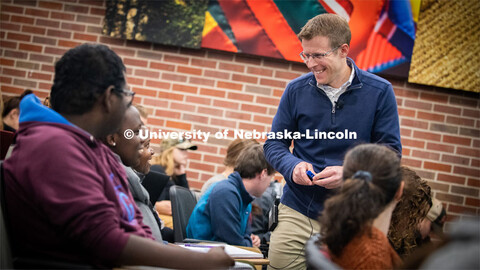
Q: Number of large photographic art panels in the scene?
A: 3